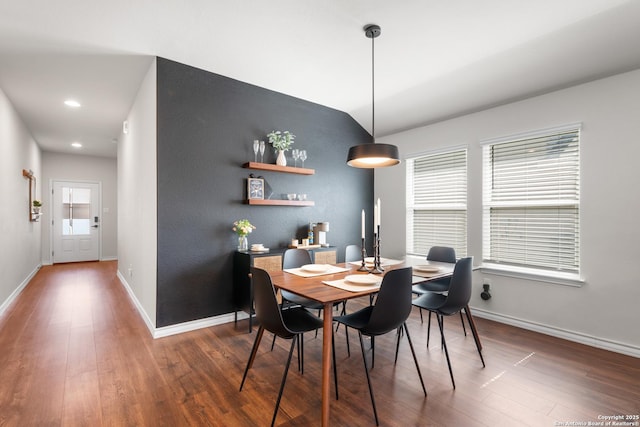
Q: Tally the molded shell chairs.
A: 6